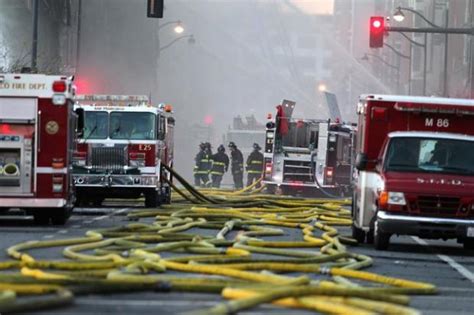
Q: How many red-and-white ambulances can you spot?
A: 1